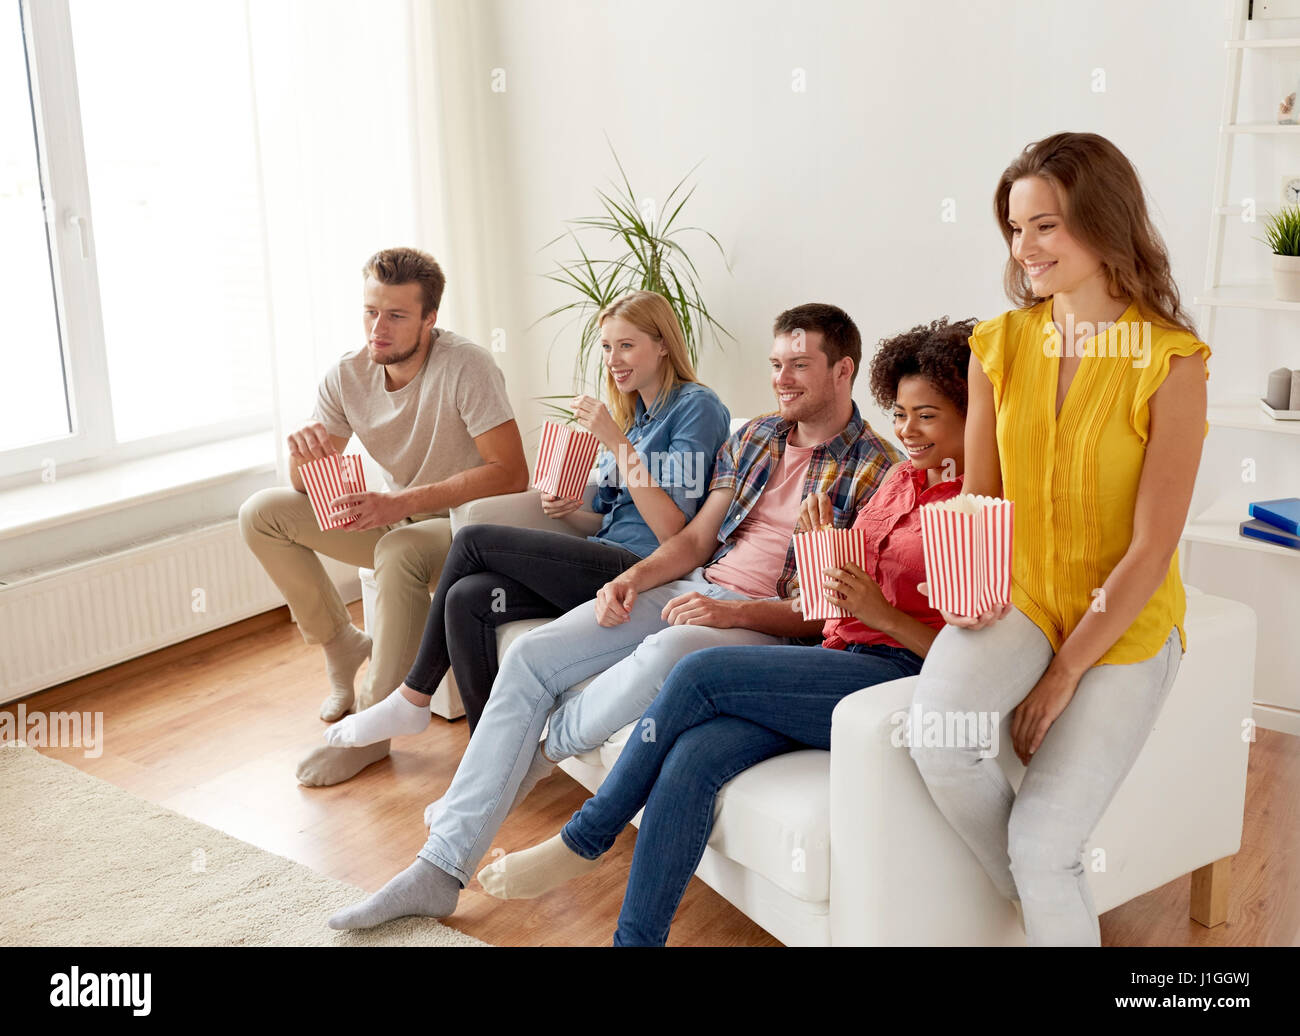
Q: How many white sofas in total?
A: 1